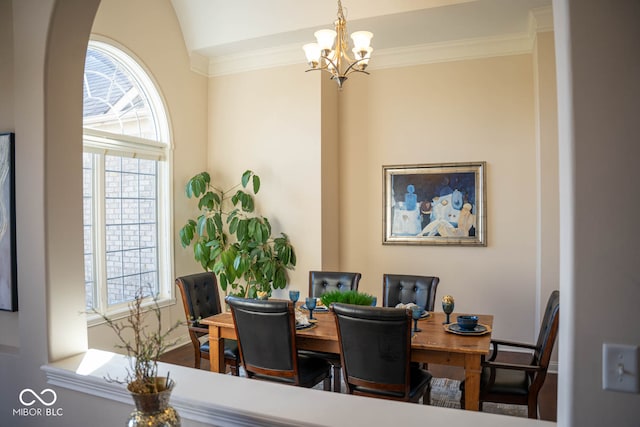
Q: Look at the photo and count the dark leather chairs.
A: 6